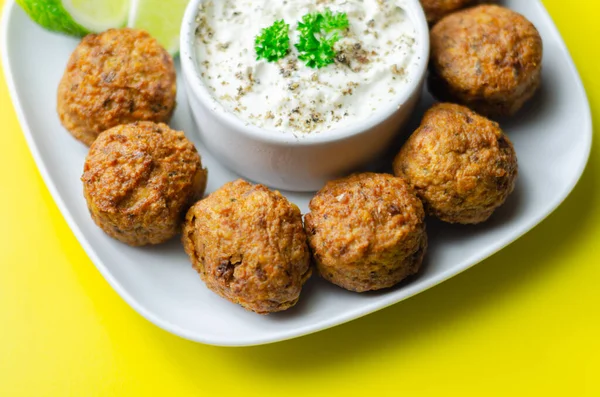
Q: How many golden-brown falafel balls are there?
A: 7